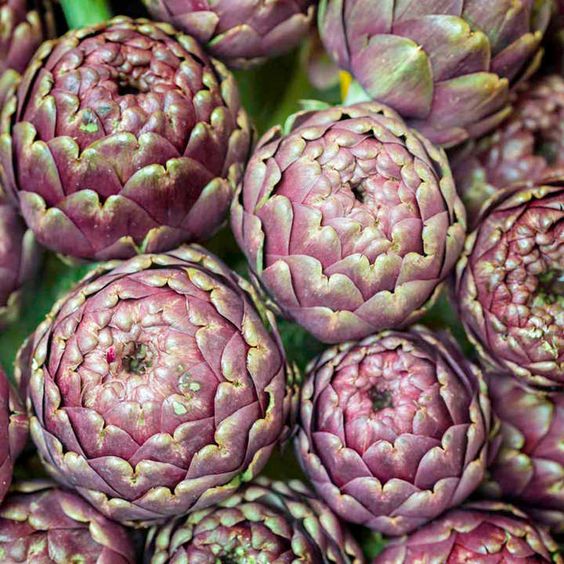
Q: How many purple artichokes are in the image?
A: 15